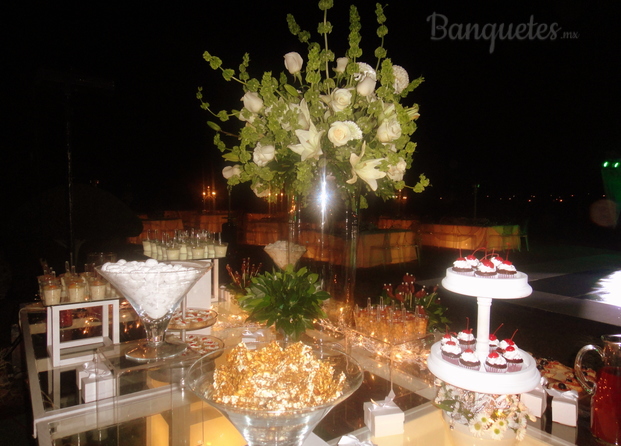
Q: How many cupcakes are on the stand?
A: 13